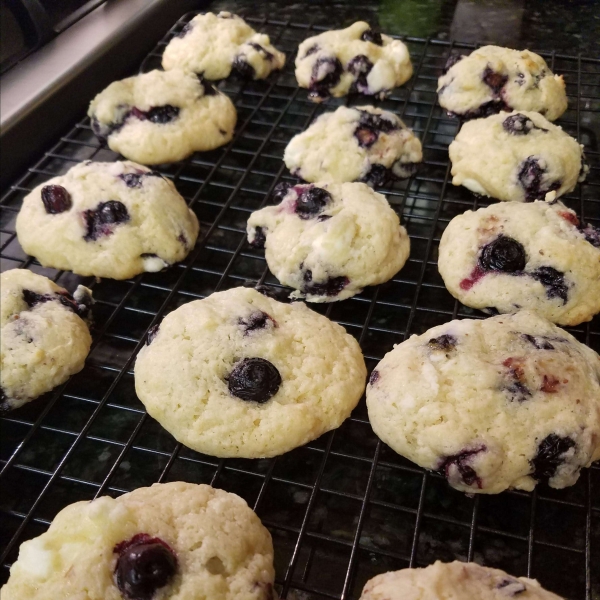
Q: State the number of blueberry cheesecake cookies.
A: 14